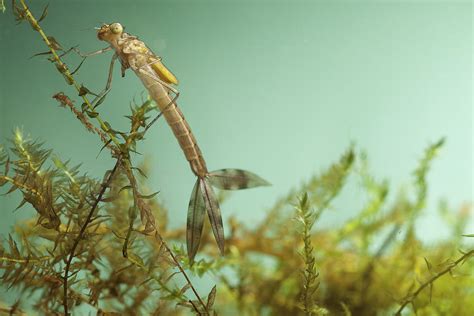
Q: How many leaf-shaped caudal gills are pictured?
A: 3